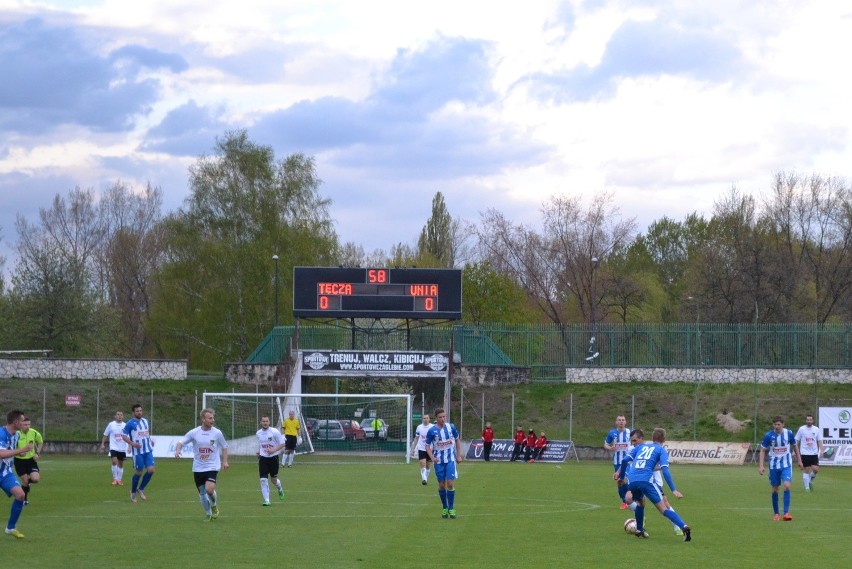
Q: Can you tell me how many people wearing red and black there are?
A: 4